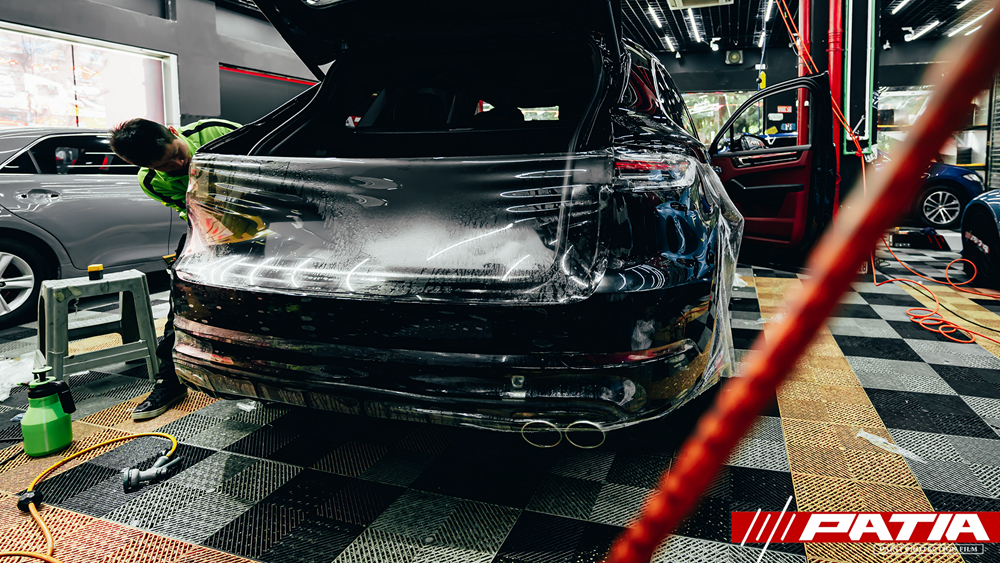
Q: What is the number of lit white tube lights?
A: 10